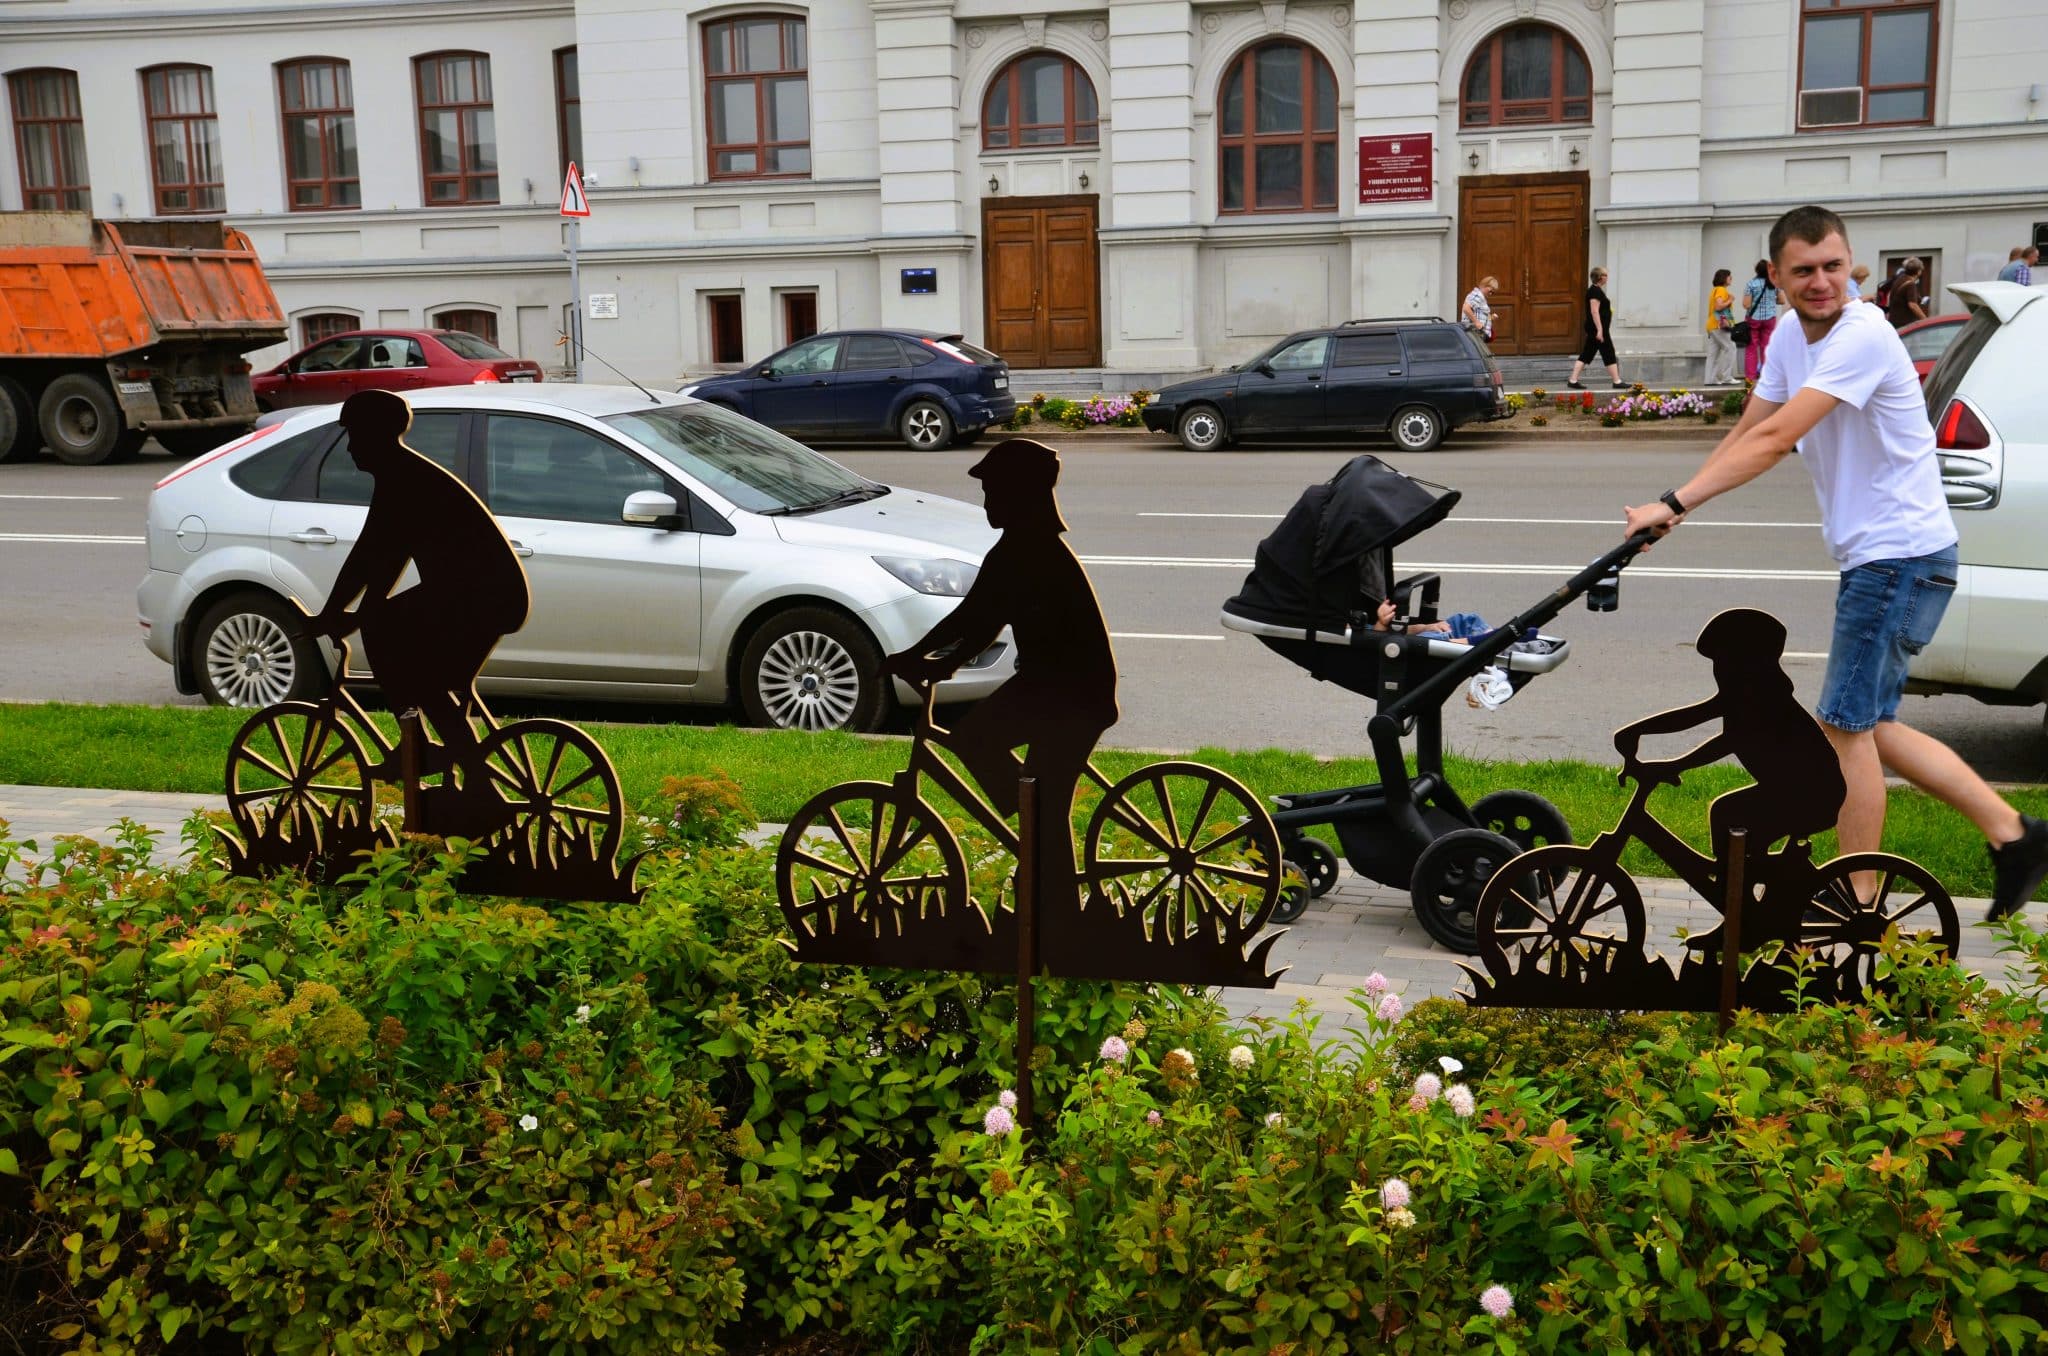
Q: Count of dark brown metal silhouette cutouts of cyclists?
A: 3